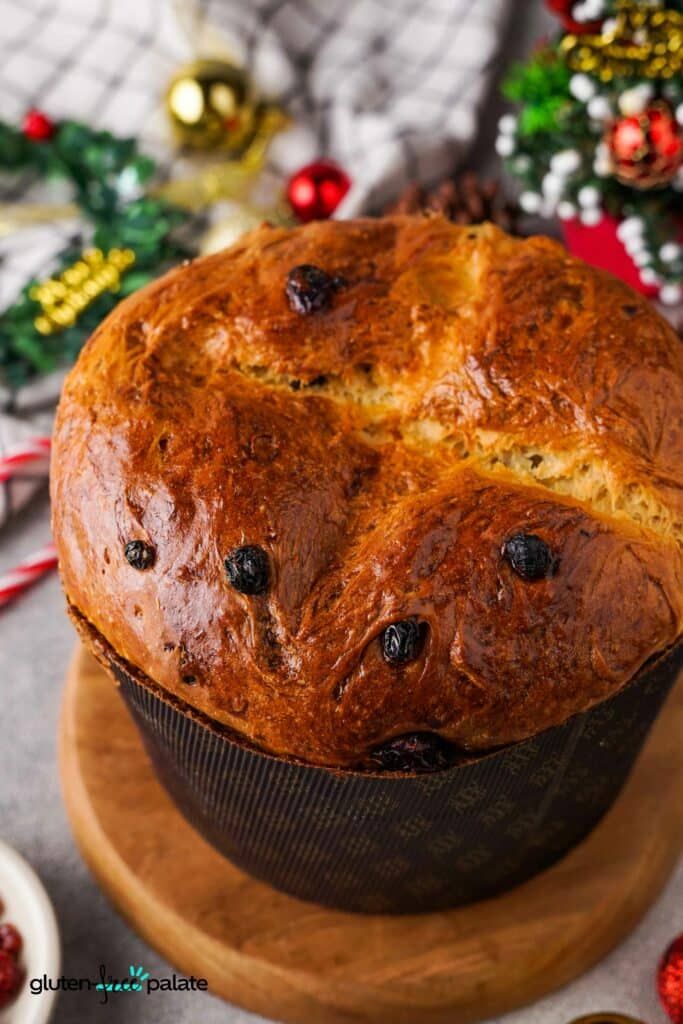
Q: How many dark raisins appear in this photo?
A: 6